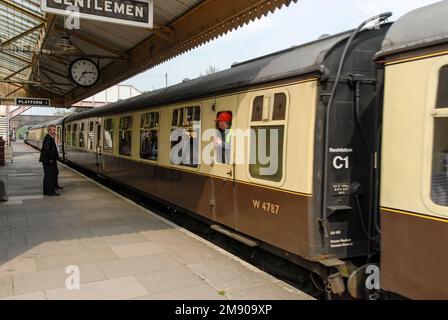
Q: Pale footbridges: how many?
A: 1